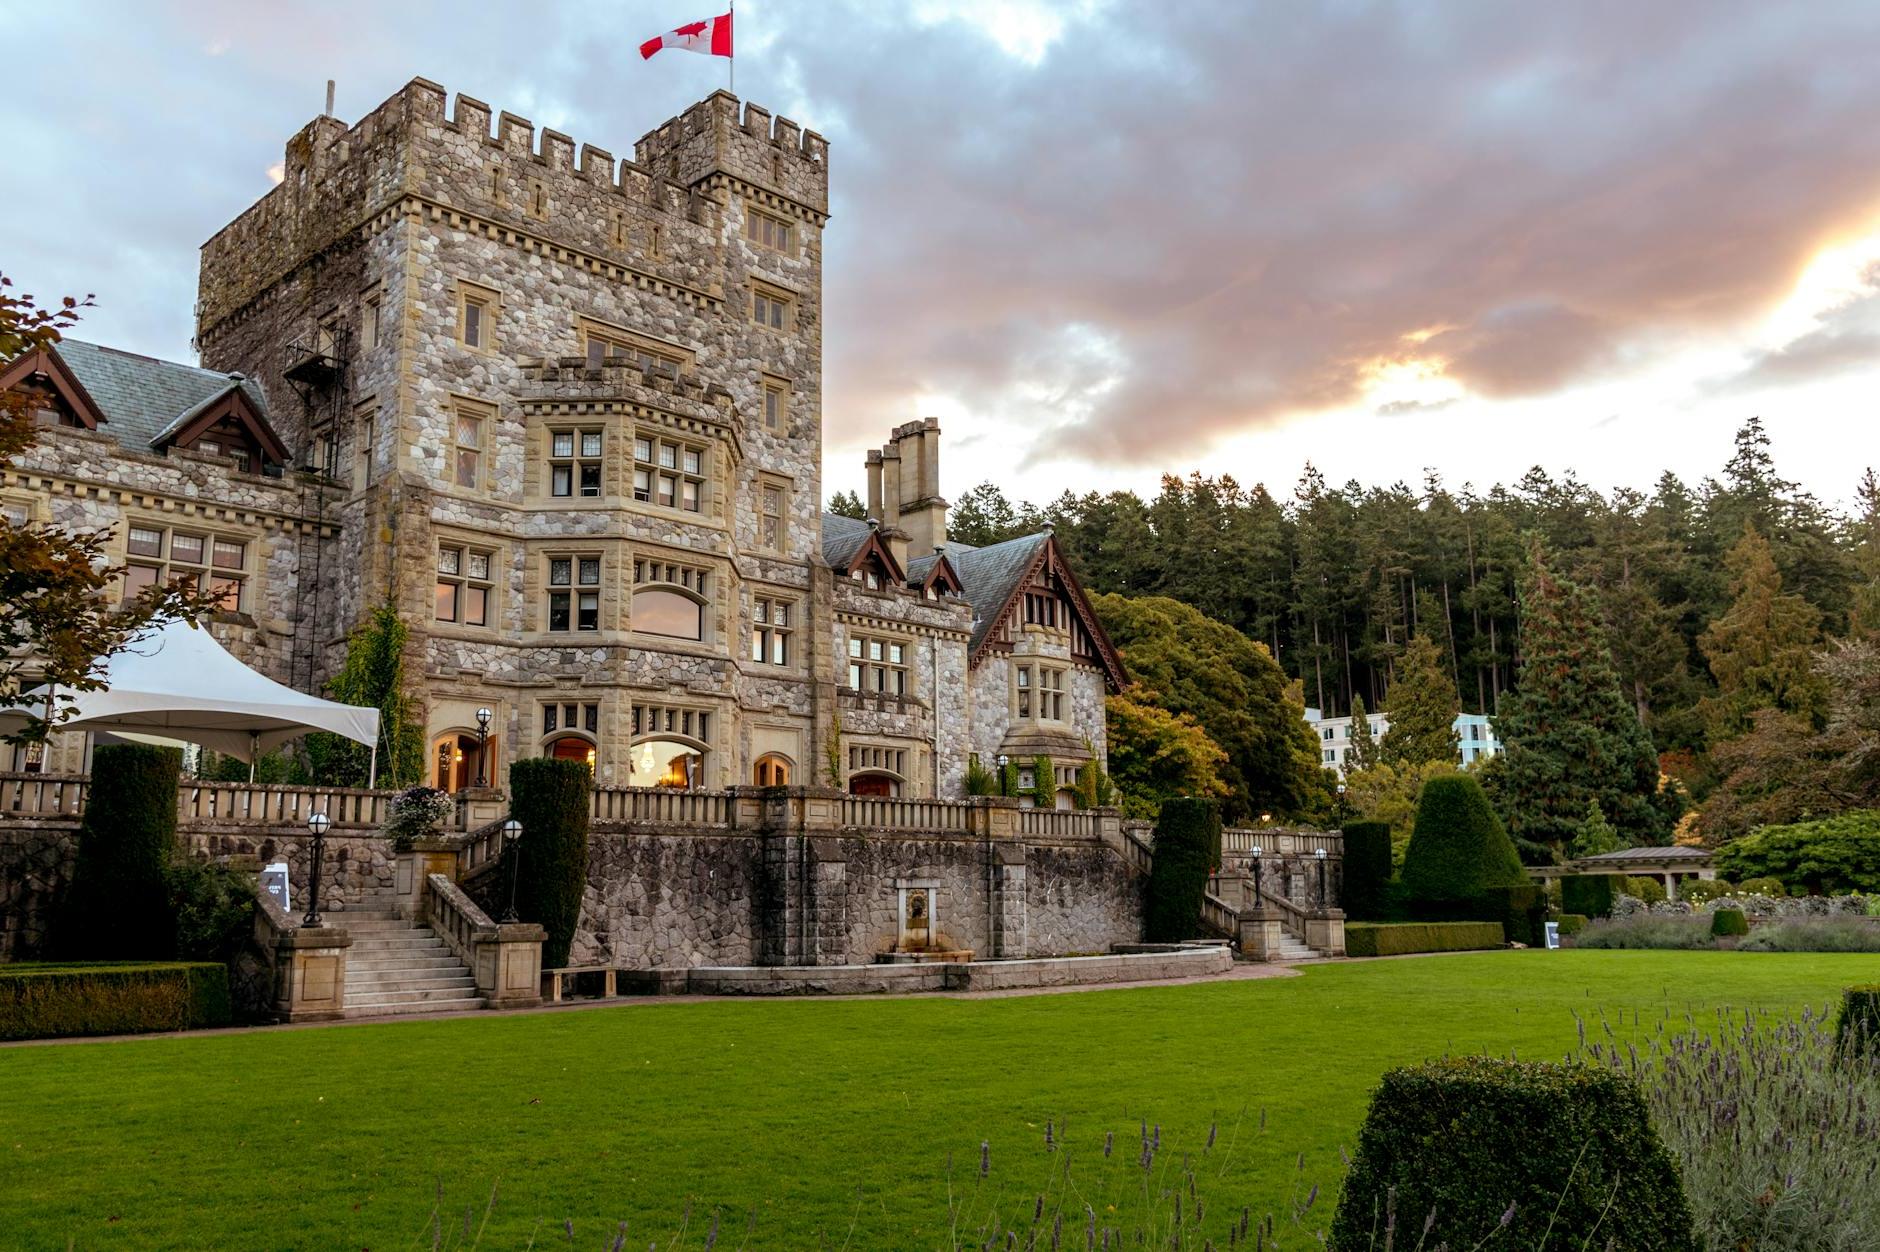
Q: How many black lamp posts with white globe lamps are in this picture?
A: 7